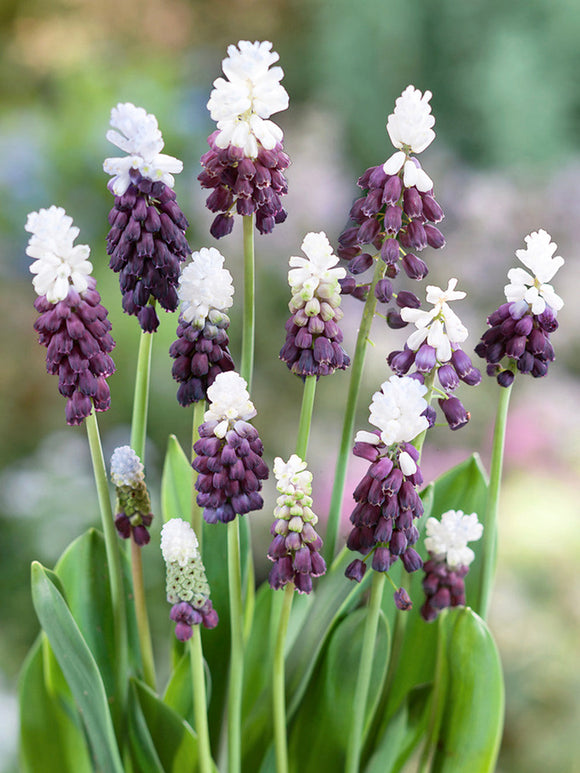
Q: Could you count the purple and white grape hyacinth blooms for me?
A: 14